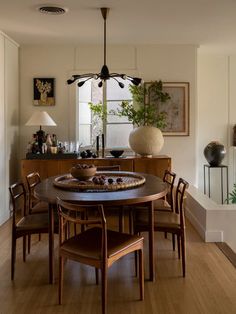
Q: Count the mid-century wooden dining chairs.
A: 6